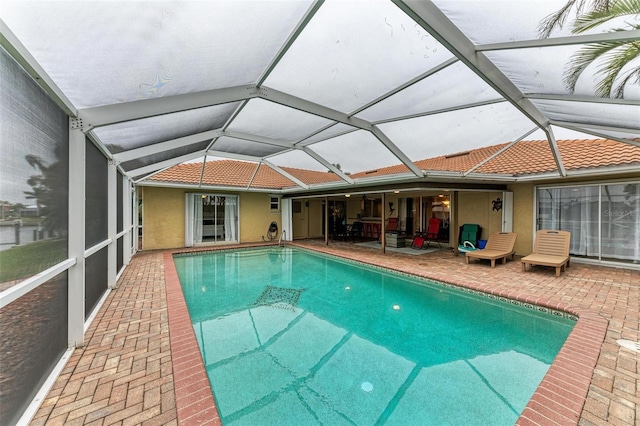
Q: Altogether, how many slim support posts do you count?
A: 3